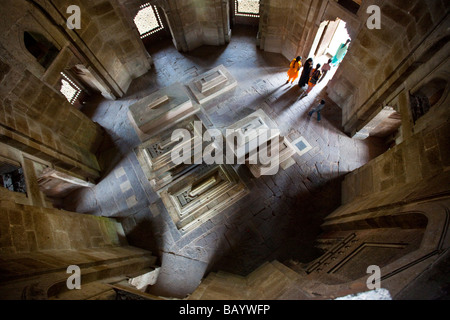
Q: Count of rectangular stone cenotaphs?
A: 6